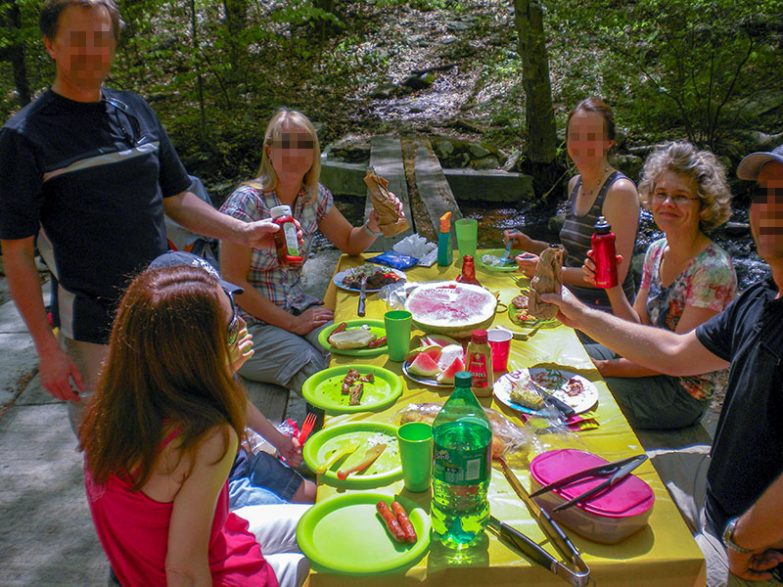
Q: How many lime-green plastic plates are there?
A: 6